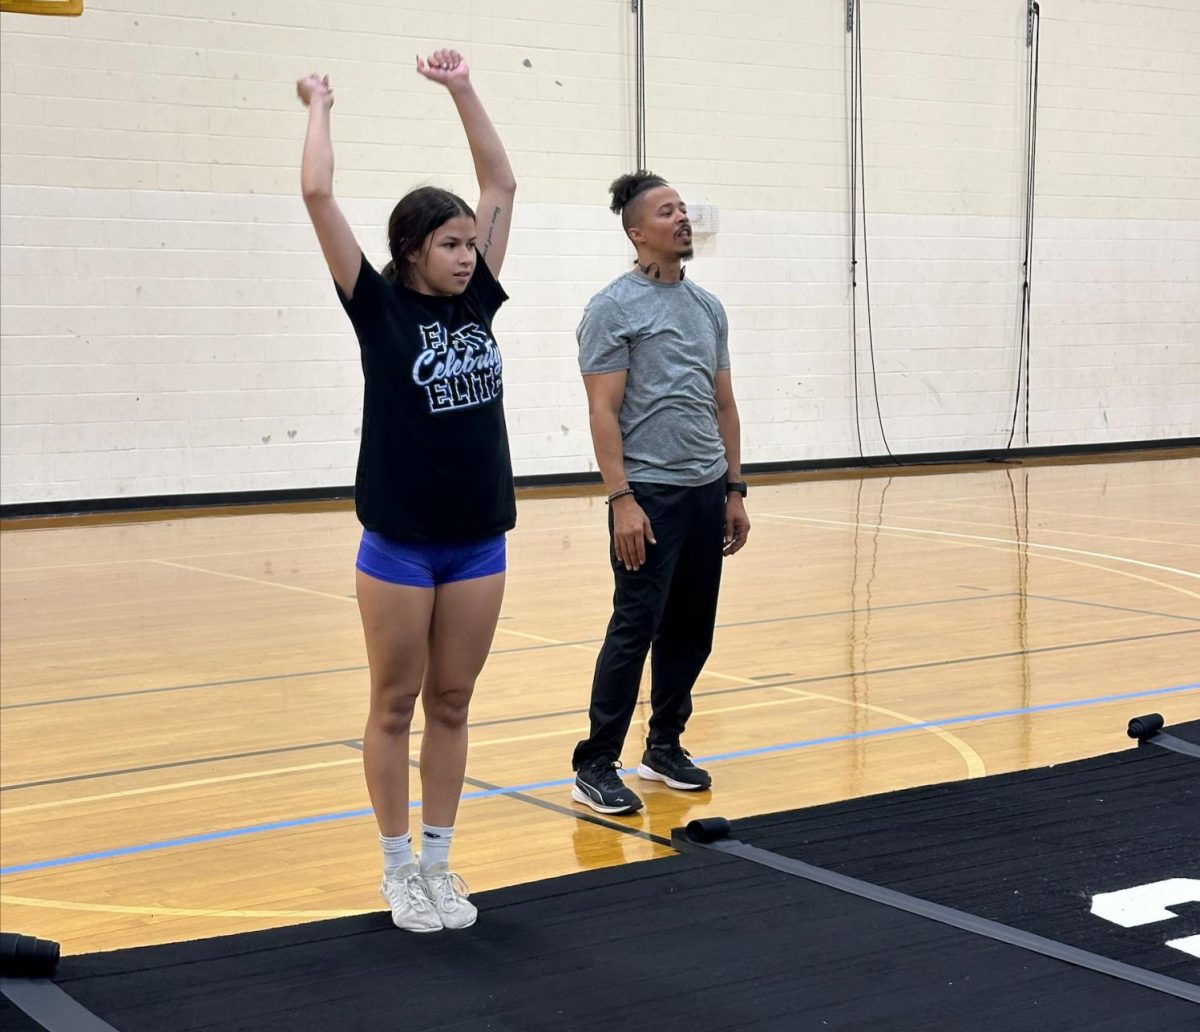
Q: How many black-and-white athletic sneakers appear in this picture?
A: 2